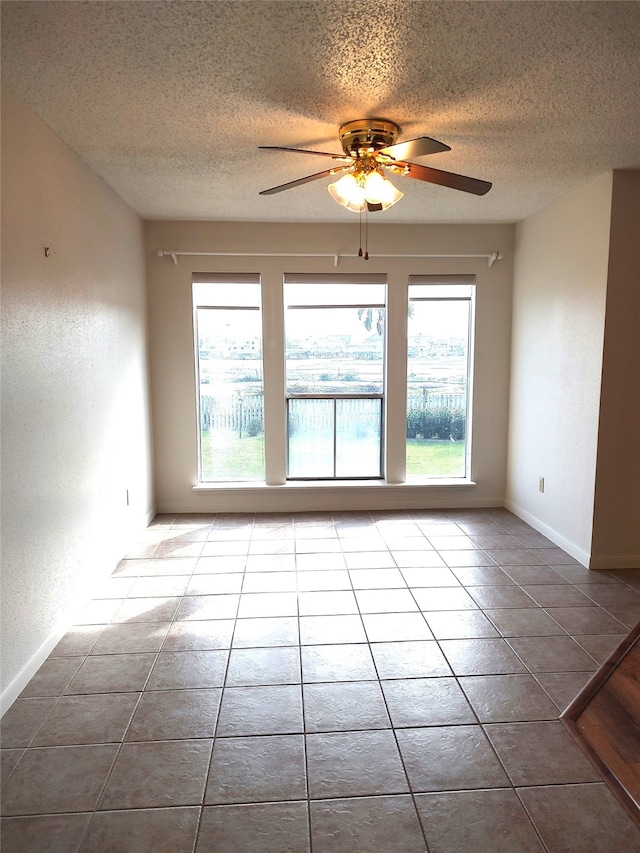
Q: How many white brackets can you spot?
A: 3